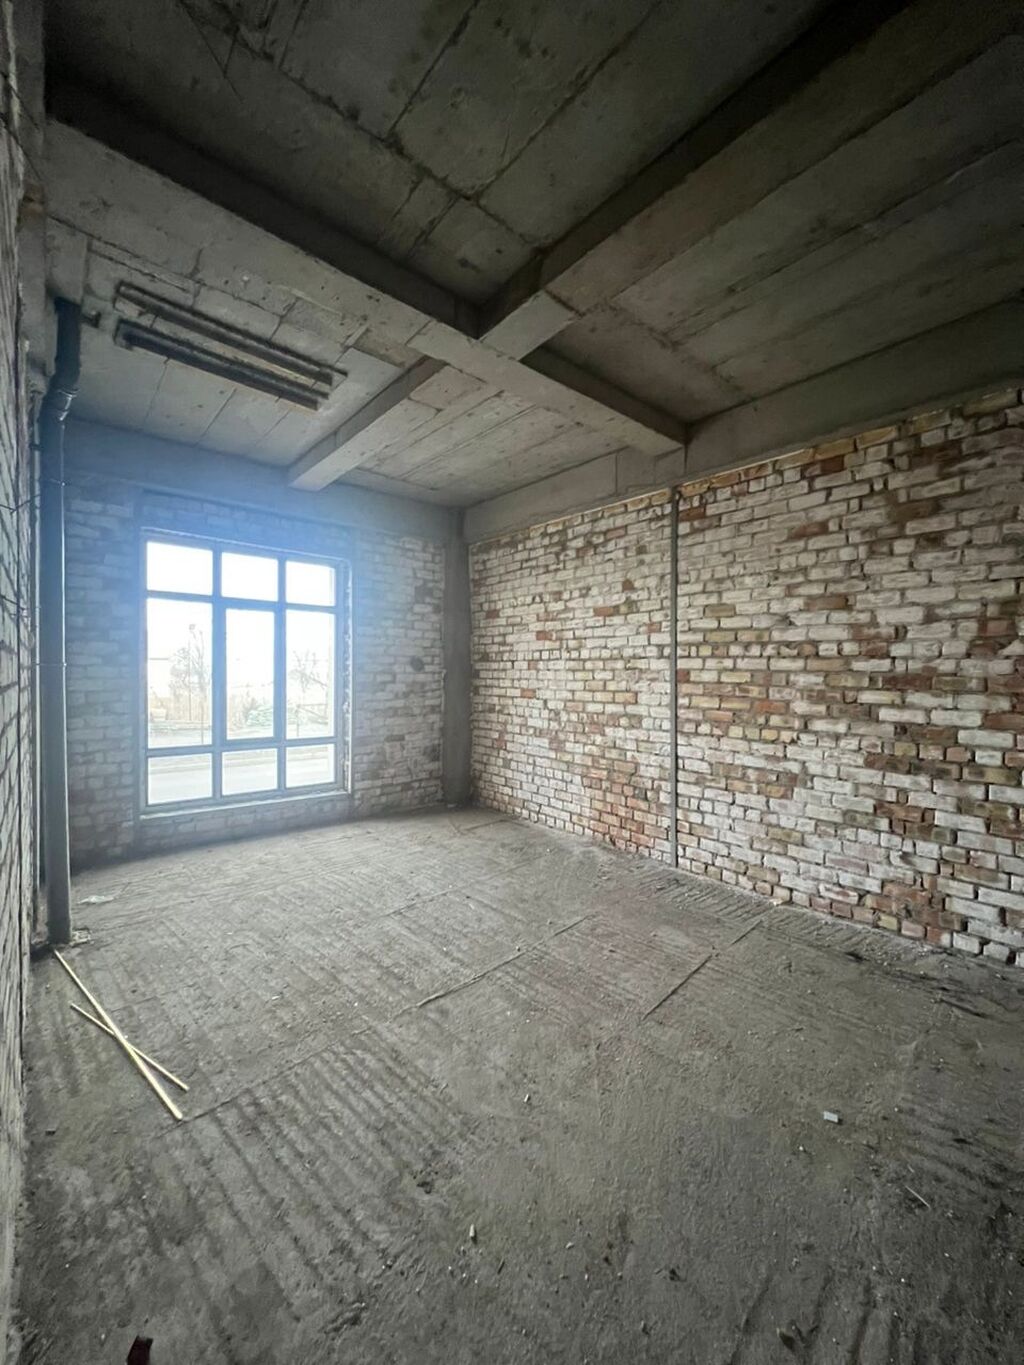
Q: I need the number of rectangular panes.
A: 9